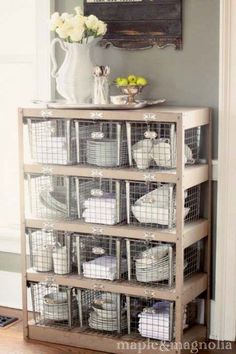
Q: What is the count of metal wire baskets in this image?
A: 12